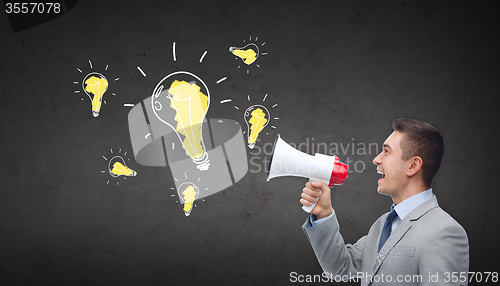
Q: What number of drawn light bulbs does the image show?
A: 6